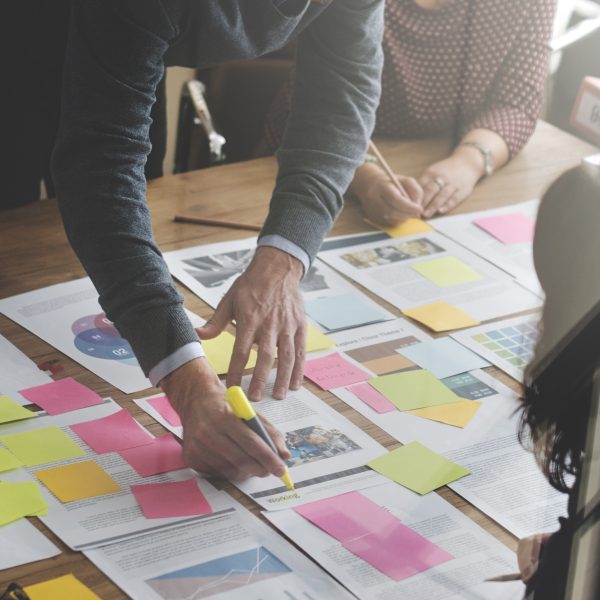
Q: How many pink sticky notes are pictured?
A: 10